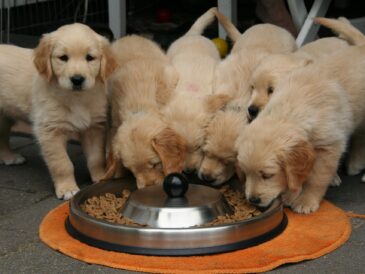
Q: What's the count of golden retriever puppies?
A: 6